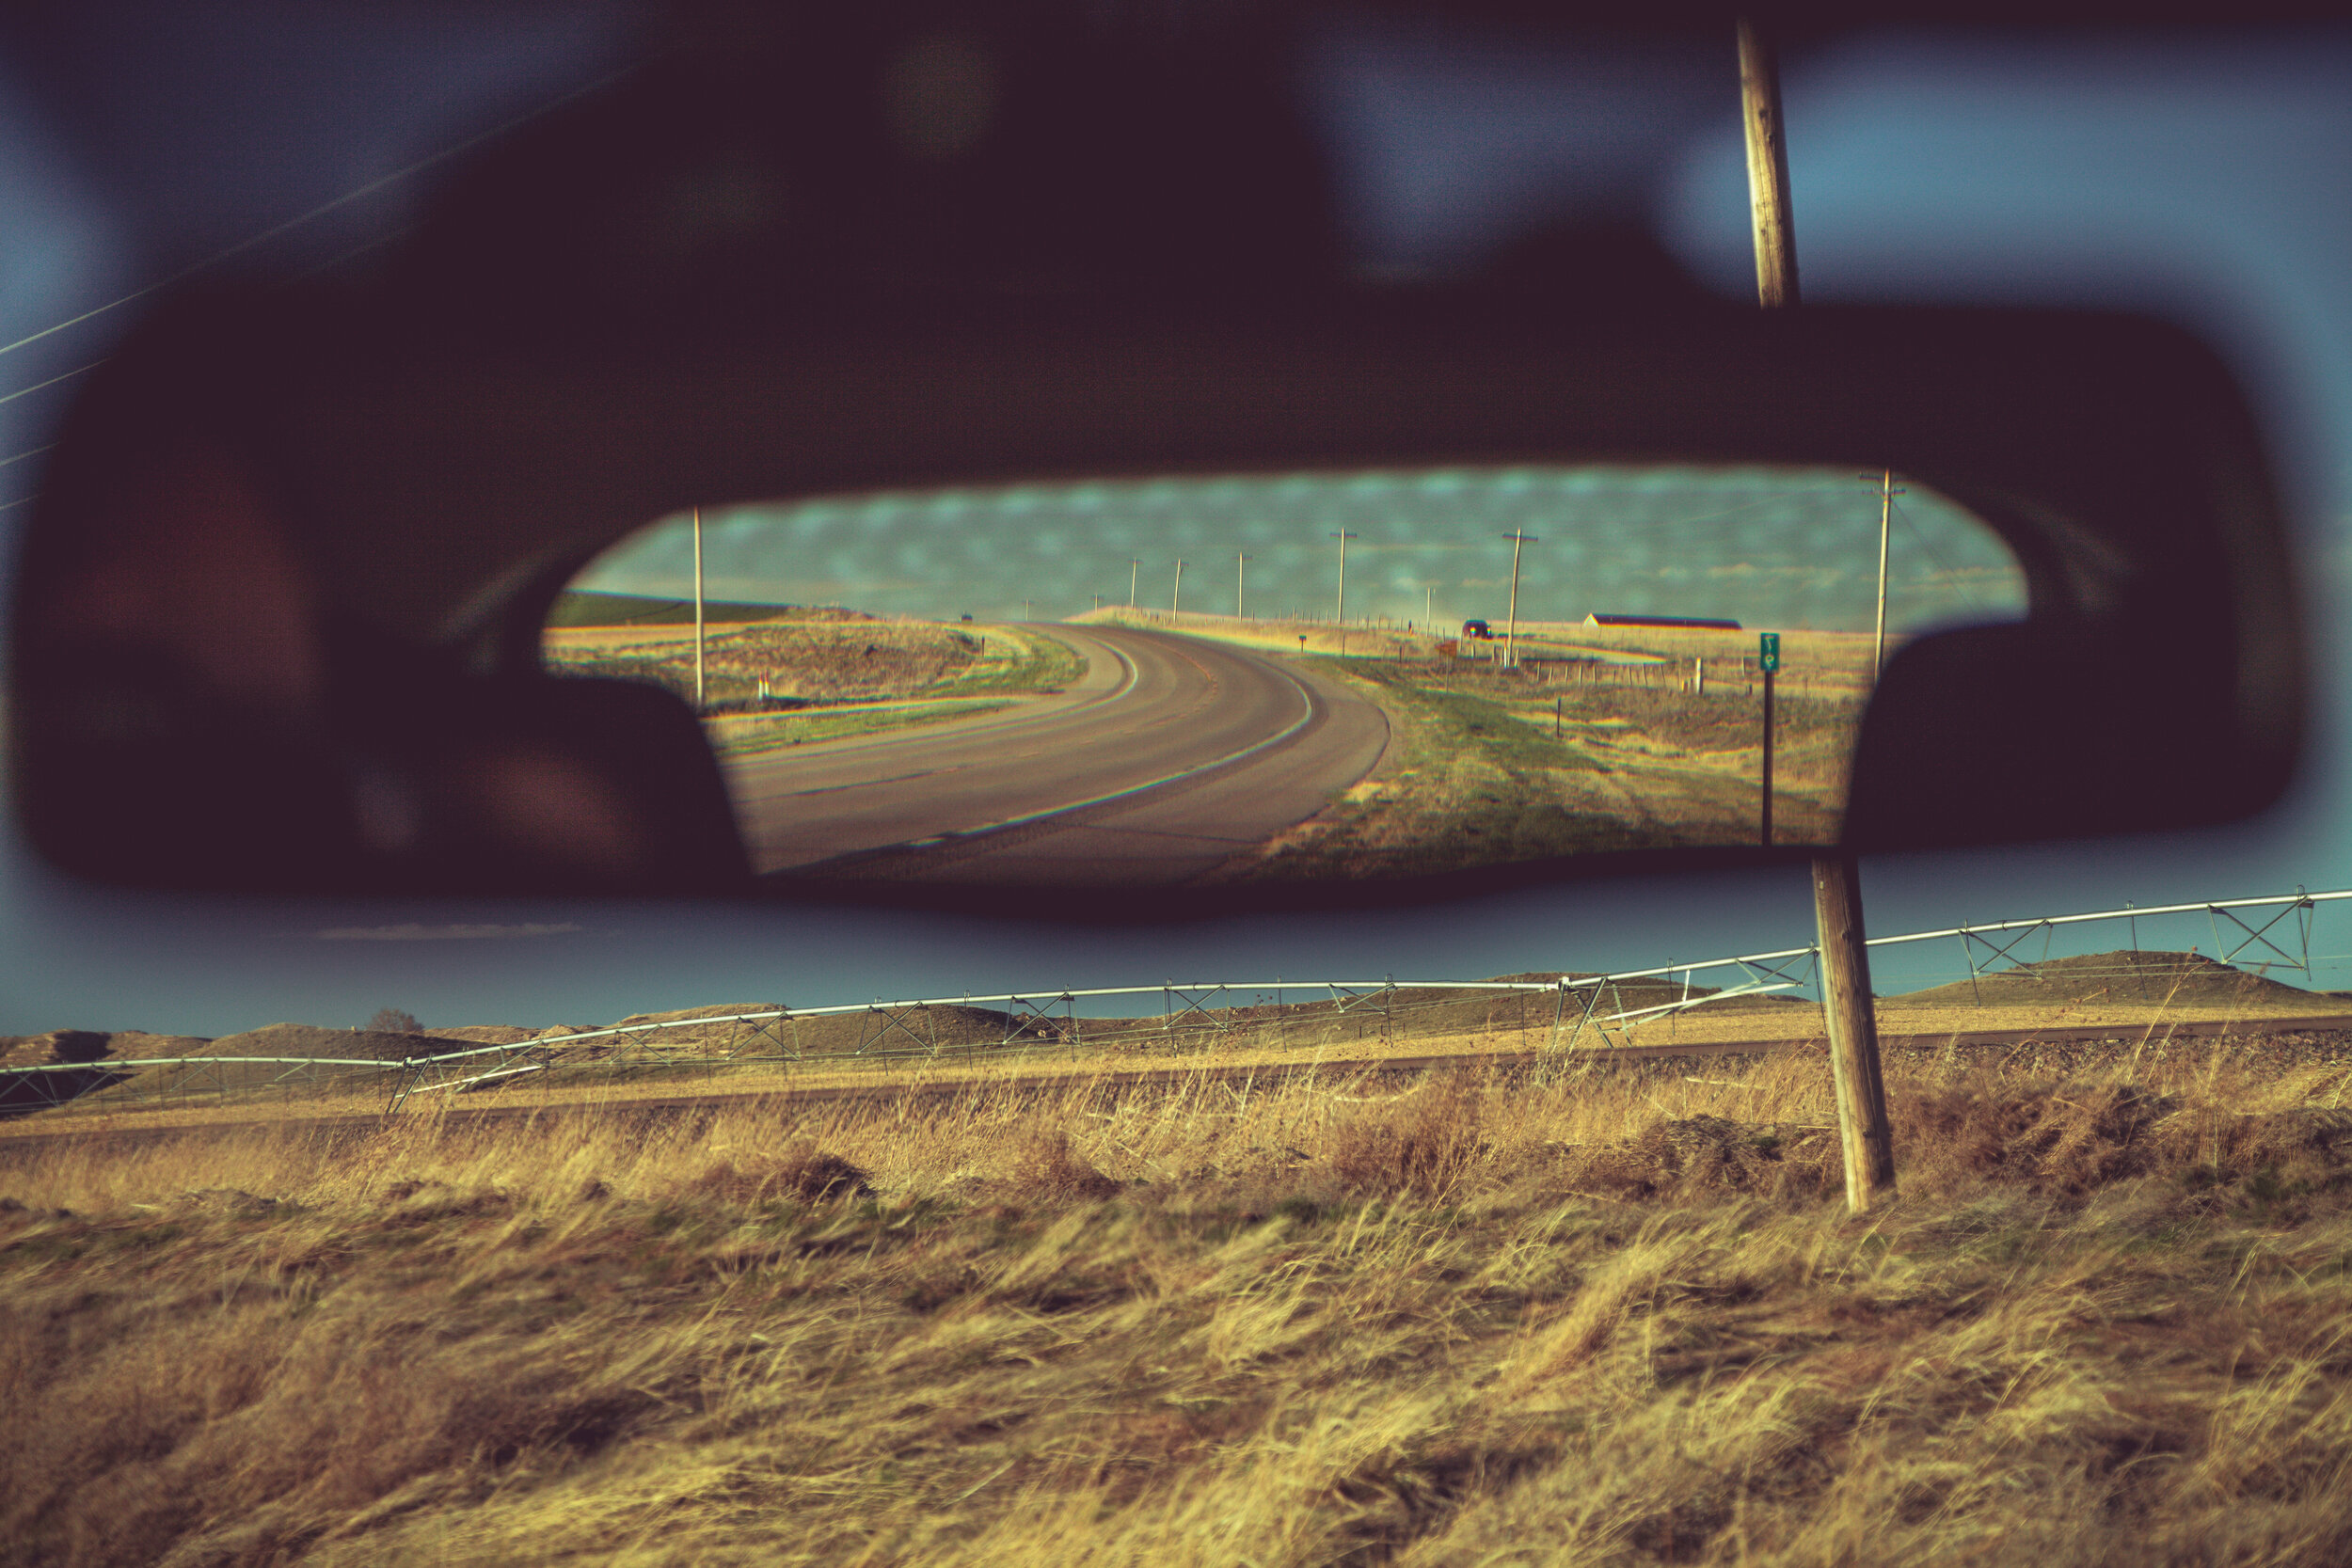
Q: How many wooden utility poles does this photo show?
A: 11